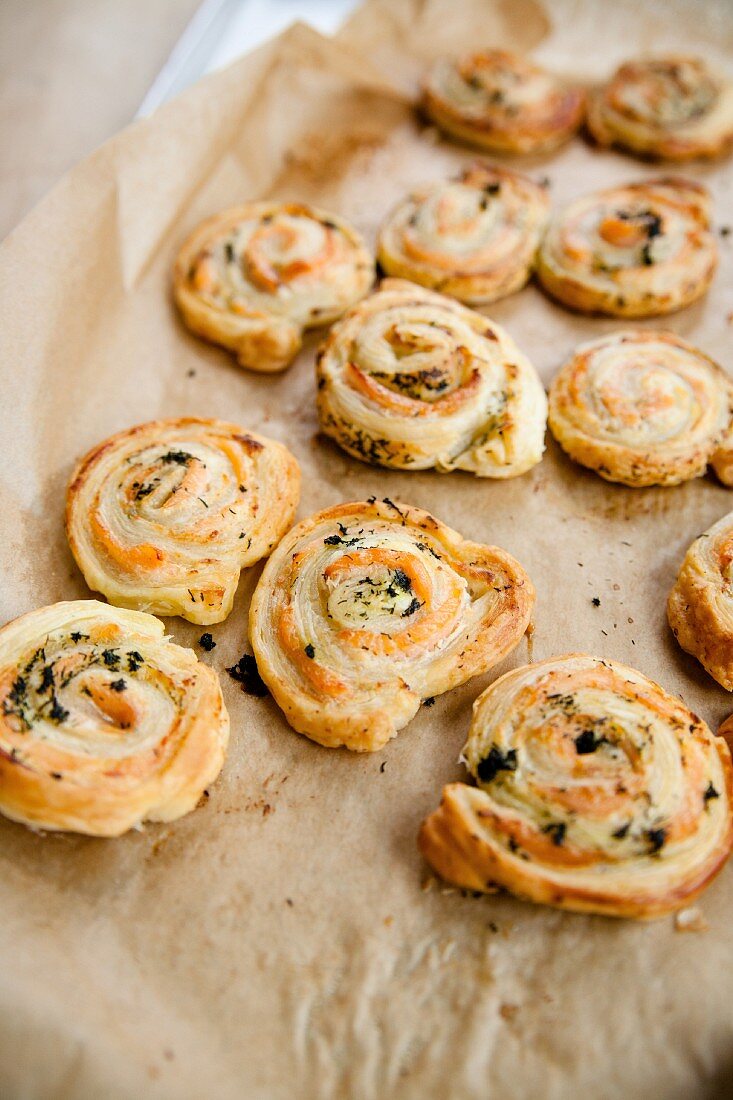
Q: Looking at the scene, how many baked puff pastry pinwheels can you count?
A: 12